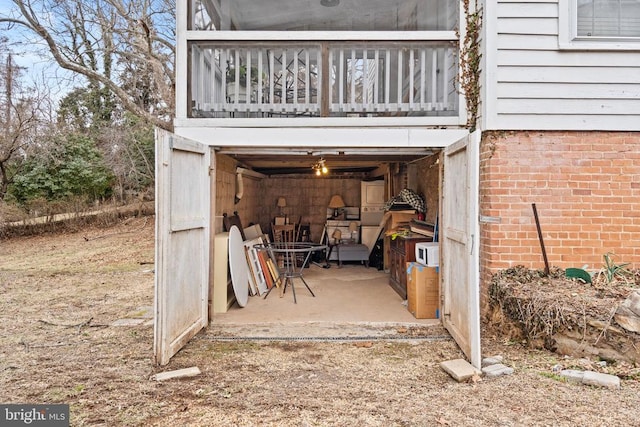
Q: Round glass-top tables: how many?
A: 1